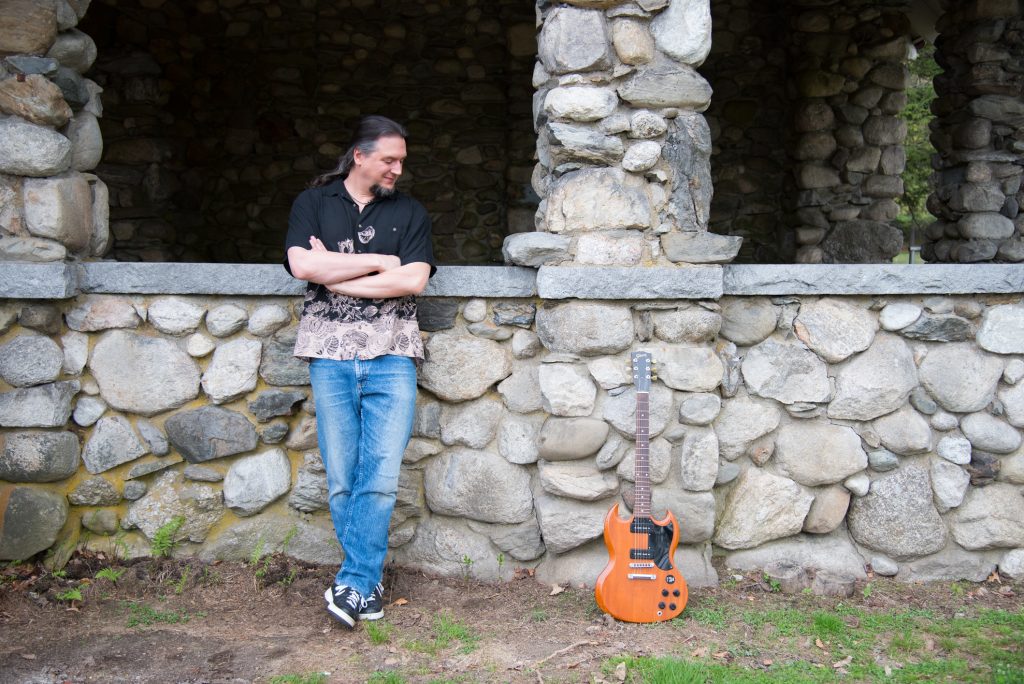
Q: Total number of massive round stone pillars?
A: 4